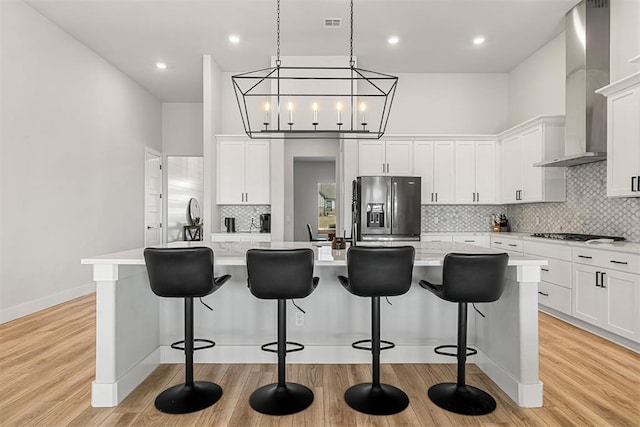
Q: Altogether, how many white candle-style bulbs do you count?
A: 5